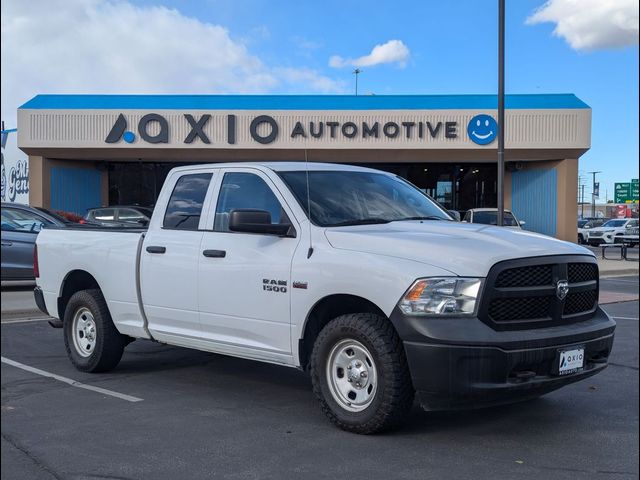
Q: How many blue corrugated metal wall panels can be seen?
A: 2